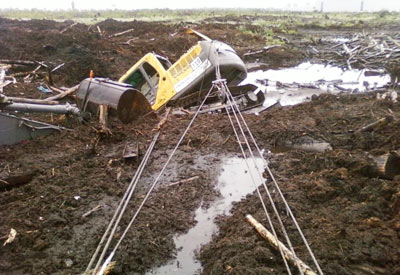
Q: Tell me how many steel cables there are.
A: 6